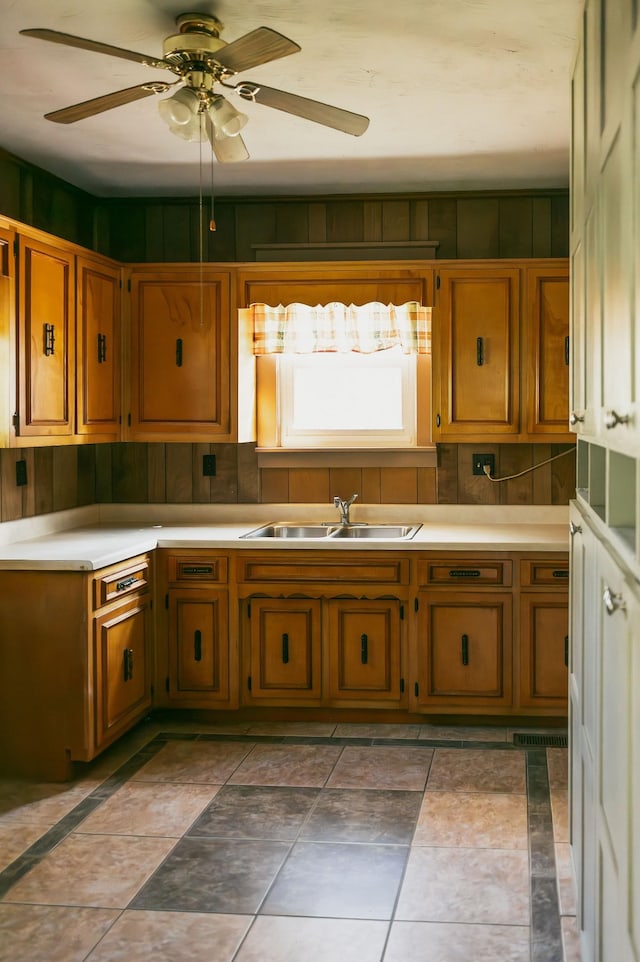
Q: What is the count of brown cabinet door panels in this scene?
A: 11